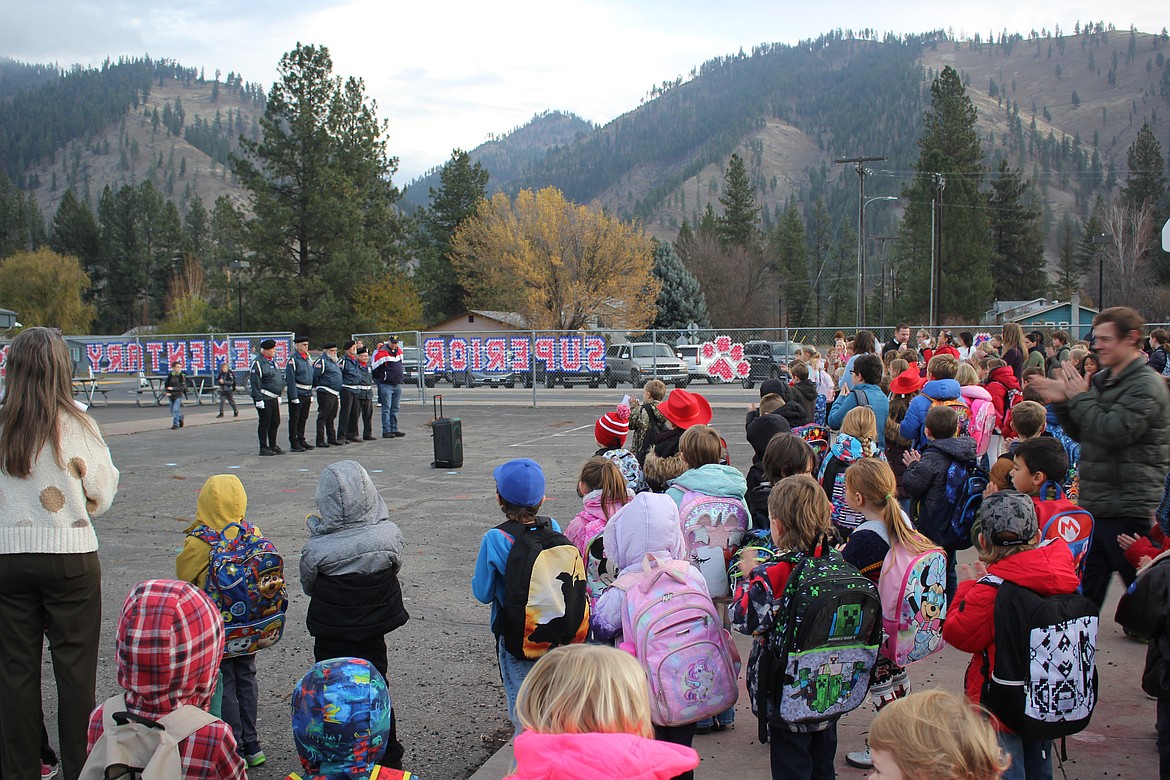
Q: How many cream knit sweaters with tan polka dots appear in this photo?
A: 1